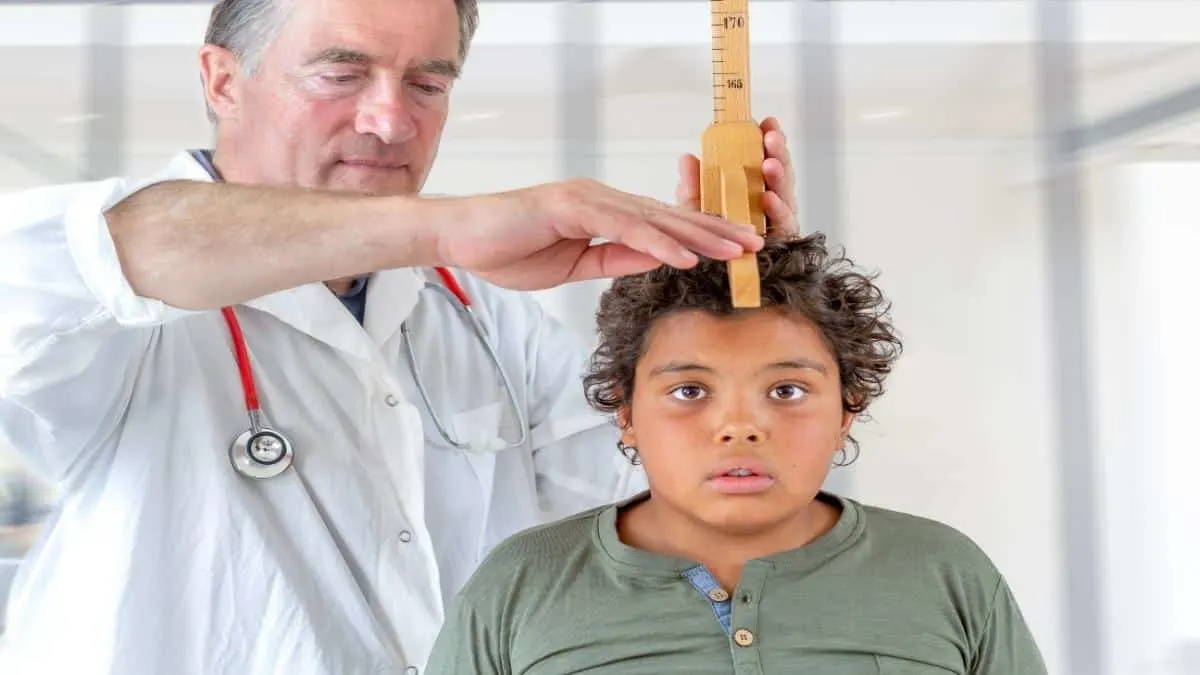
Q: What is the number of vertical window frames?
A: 4